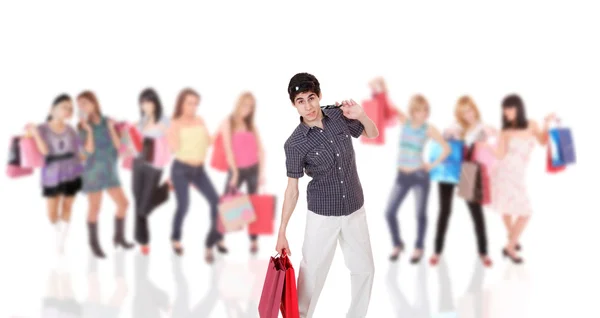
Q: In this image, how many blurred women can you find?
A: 8